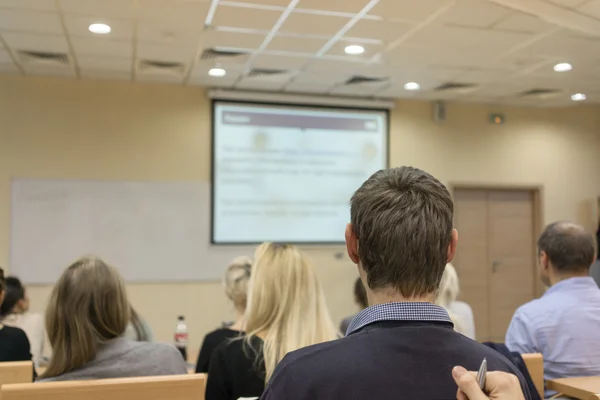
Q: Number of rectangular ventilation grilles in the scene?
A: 7